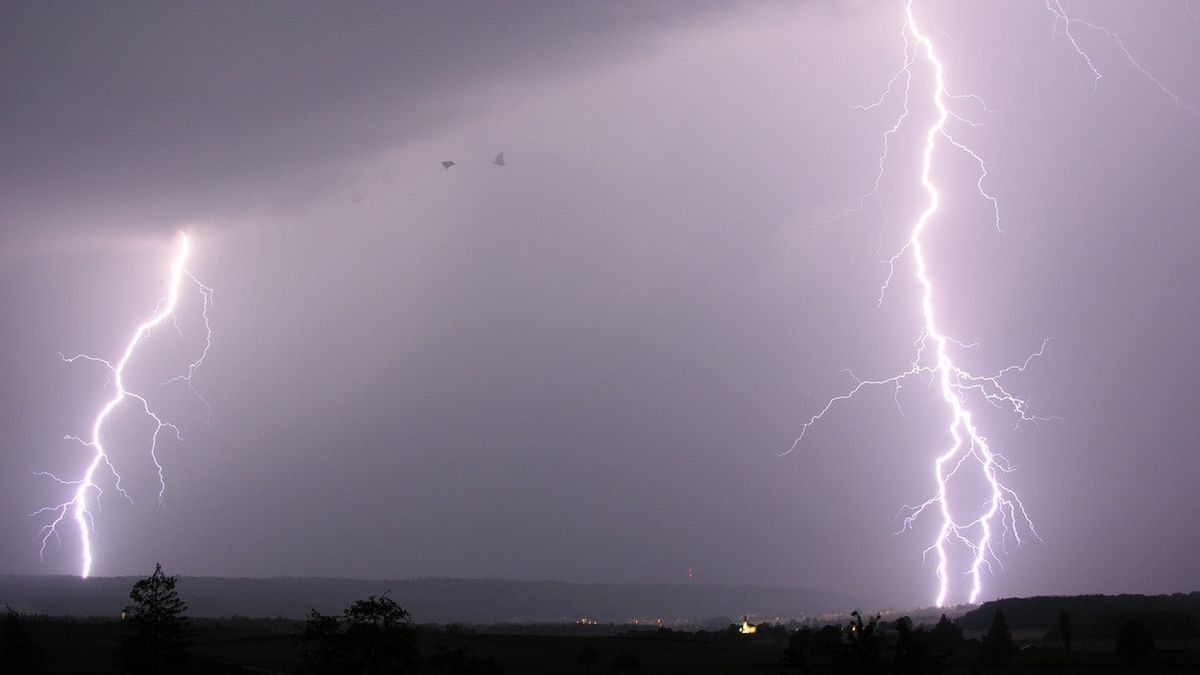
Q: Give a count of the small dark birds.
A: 2